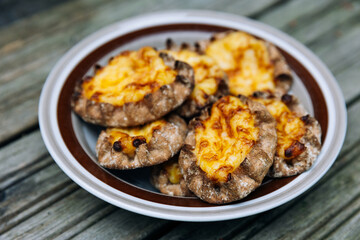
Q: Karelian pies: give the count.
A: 7